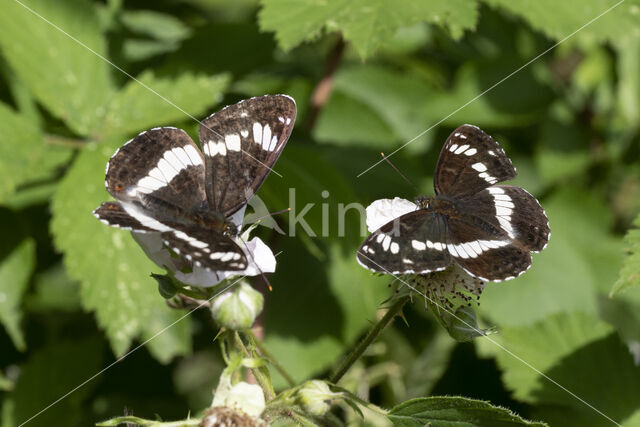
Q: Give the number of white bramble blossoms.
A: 2